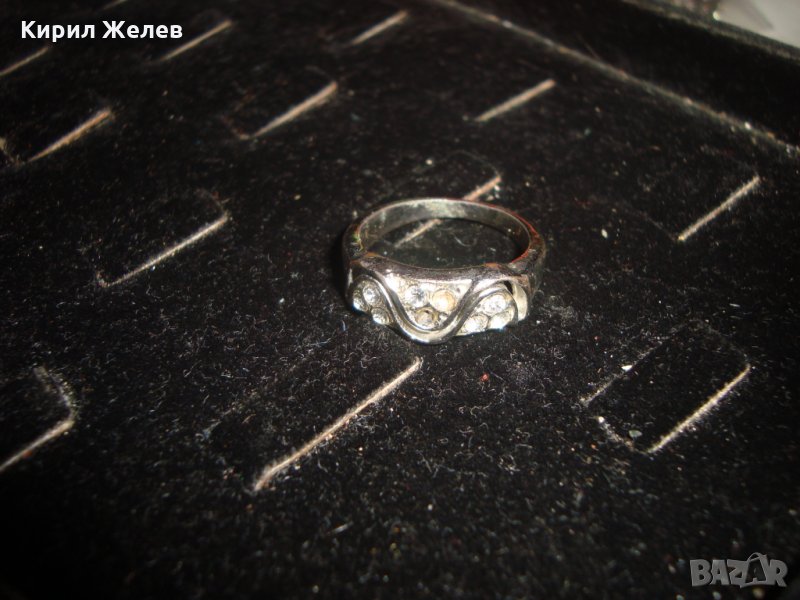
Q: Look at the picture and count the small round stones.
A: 9